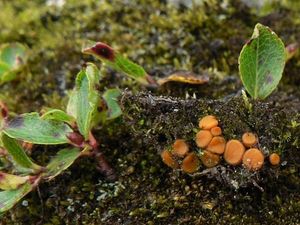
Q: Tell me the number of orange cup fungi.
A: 12